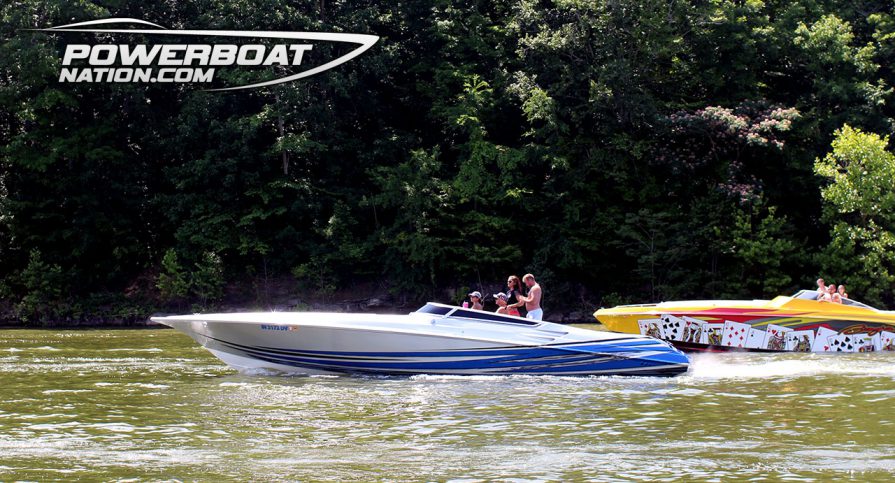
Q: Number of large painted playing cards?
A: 12